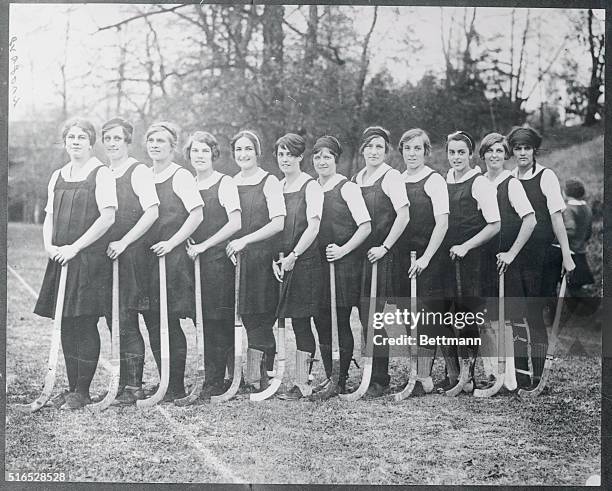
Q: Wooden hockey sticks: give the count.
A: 12